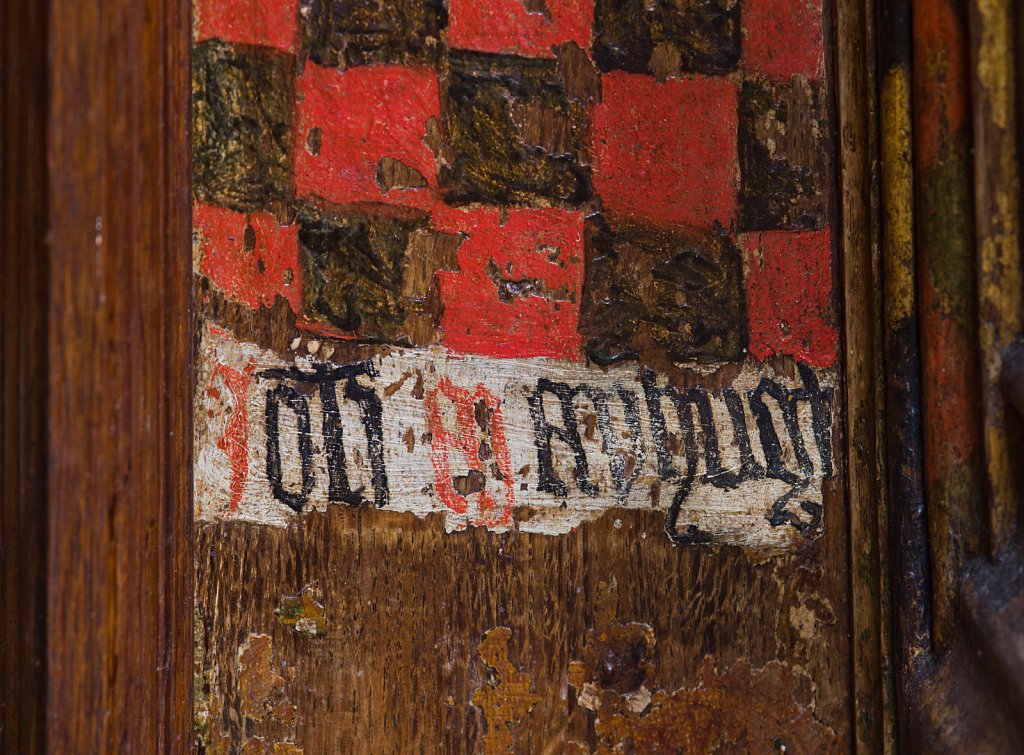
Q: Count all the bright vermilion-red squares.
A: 8